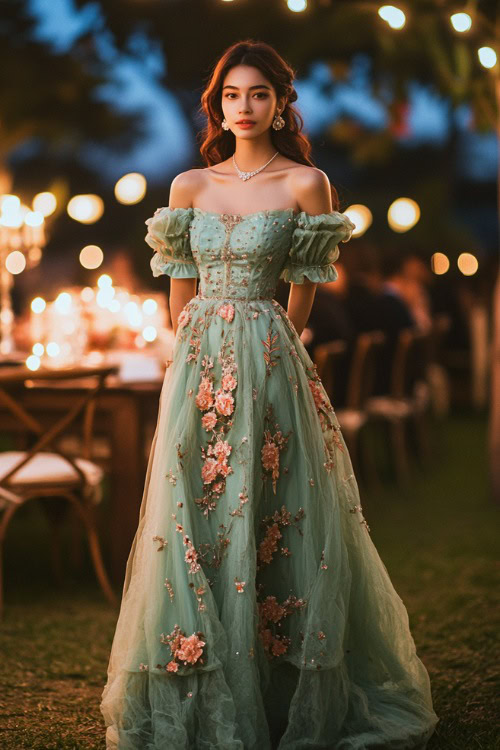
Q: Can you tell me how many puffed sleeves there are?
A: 2